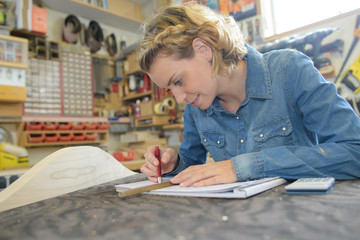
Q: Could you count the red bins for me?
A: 11